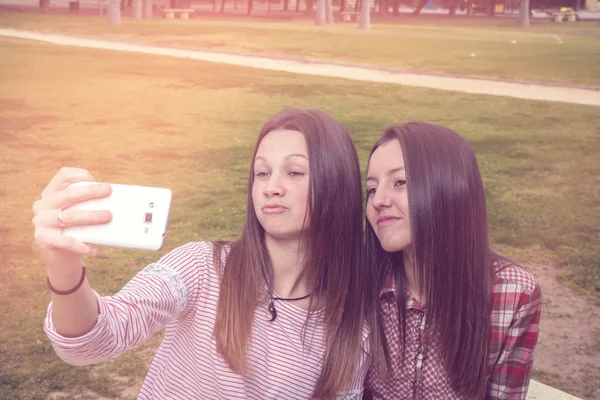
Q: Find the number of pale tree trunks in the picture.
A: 7